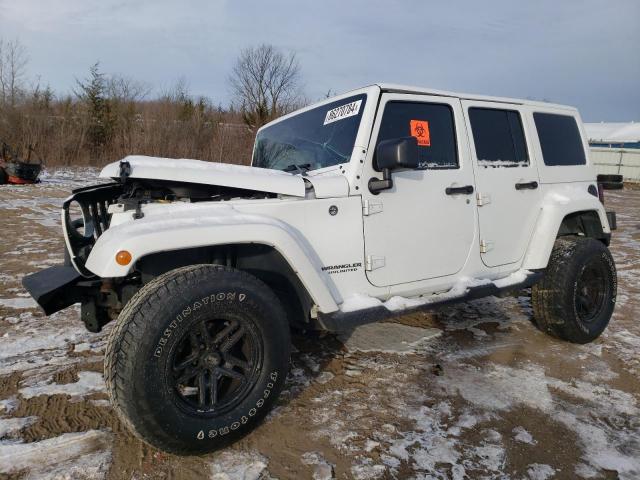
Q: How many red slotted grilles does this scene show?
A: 0